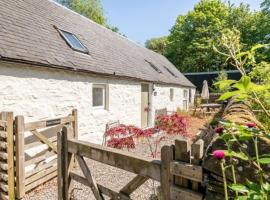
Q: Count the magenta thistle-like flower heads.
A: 3